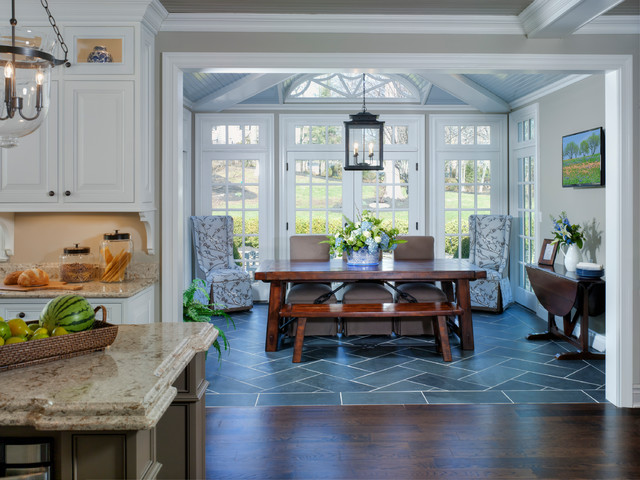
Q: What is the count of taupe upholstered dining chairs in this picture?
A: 3